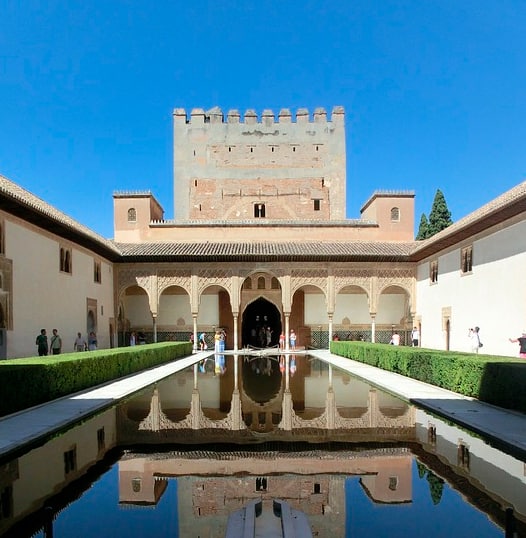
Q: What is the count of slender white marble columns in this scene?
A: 6